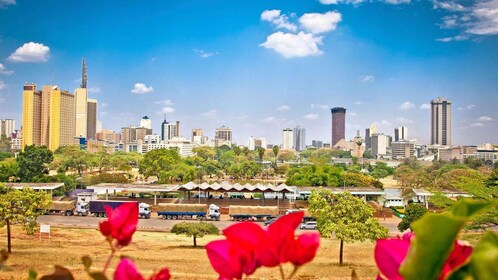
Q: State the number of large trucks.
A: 4